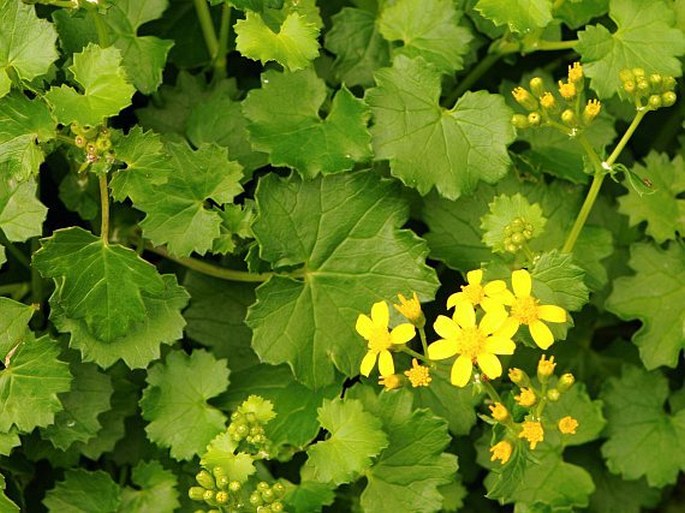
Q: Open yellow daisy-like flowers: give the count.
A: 4